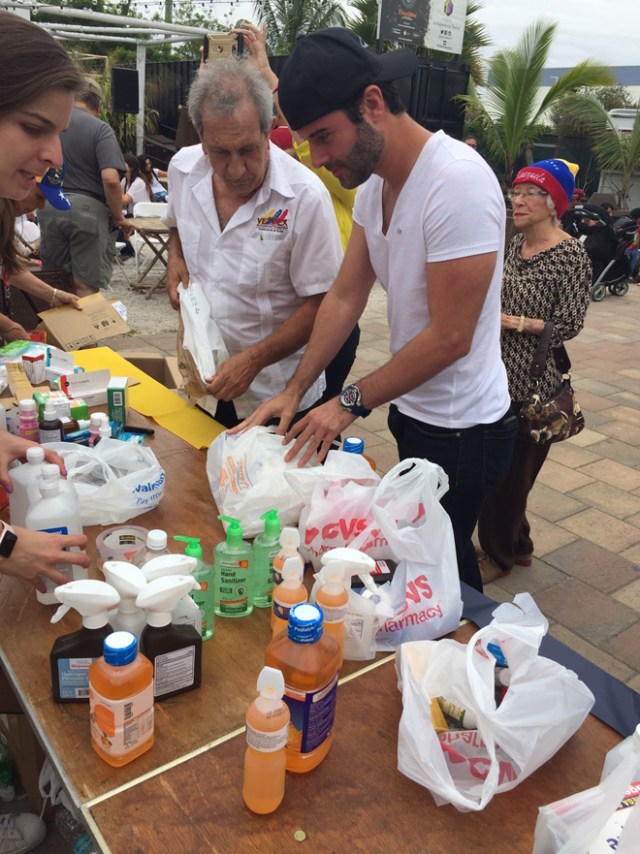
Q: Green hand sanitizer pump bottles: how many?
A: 3